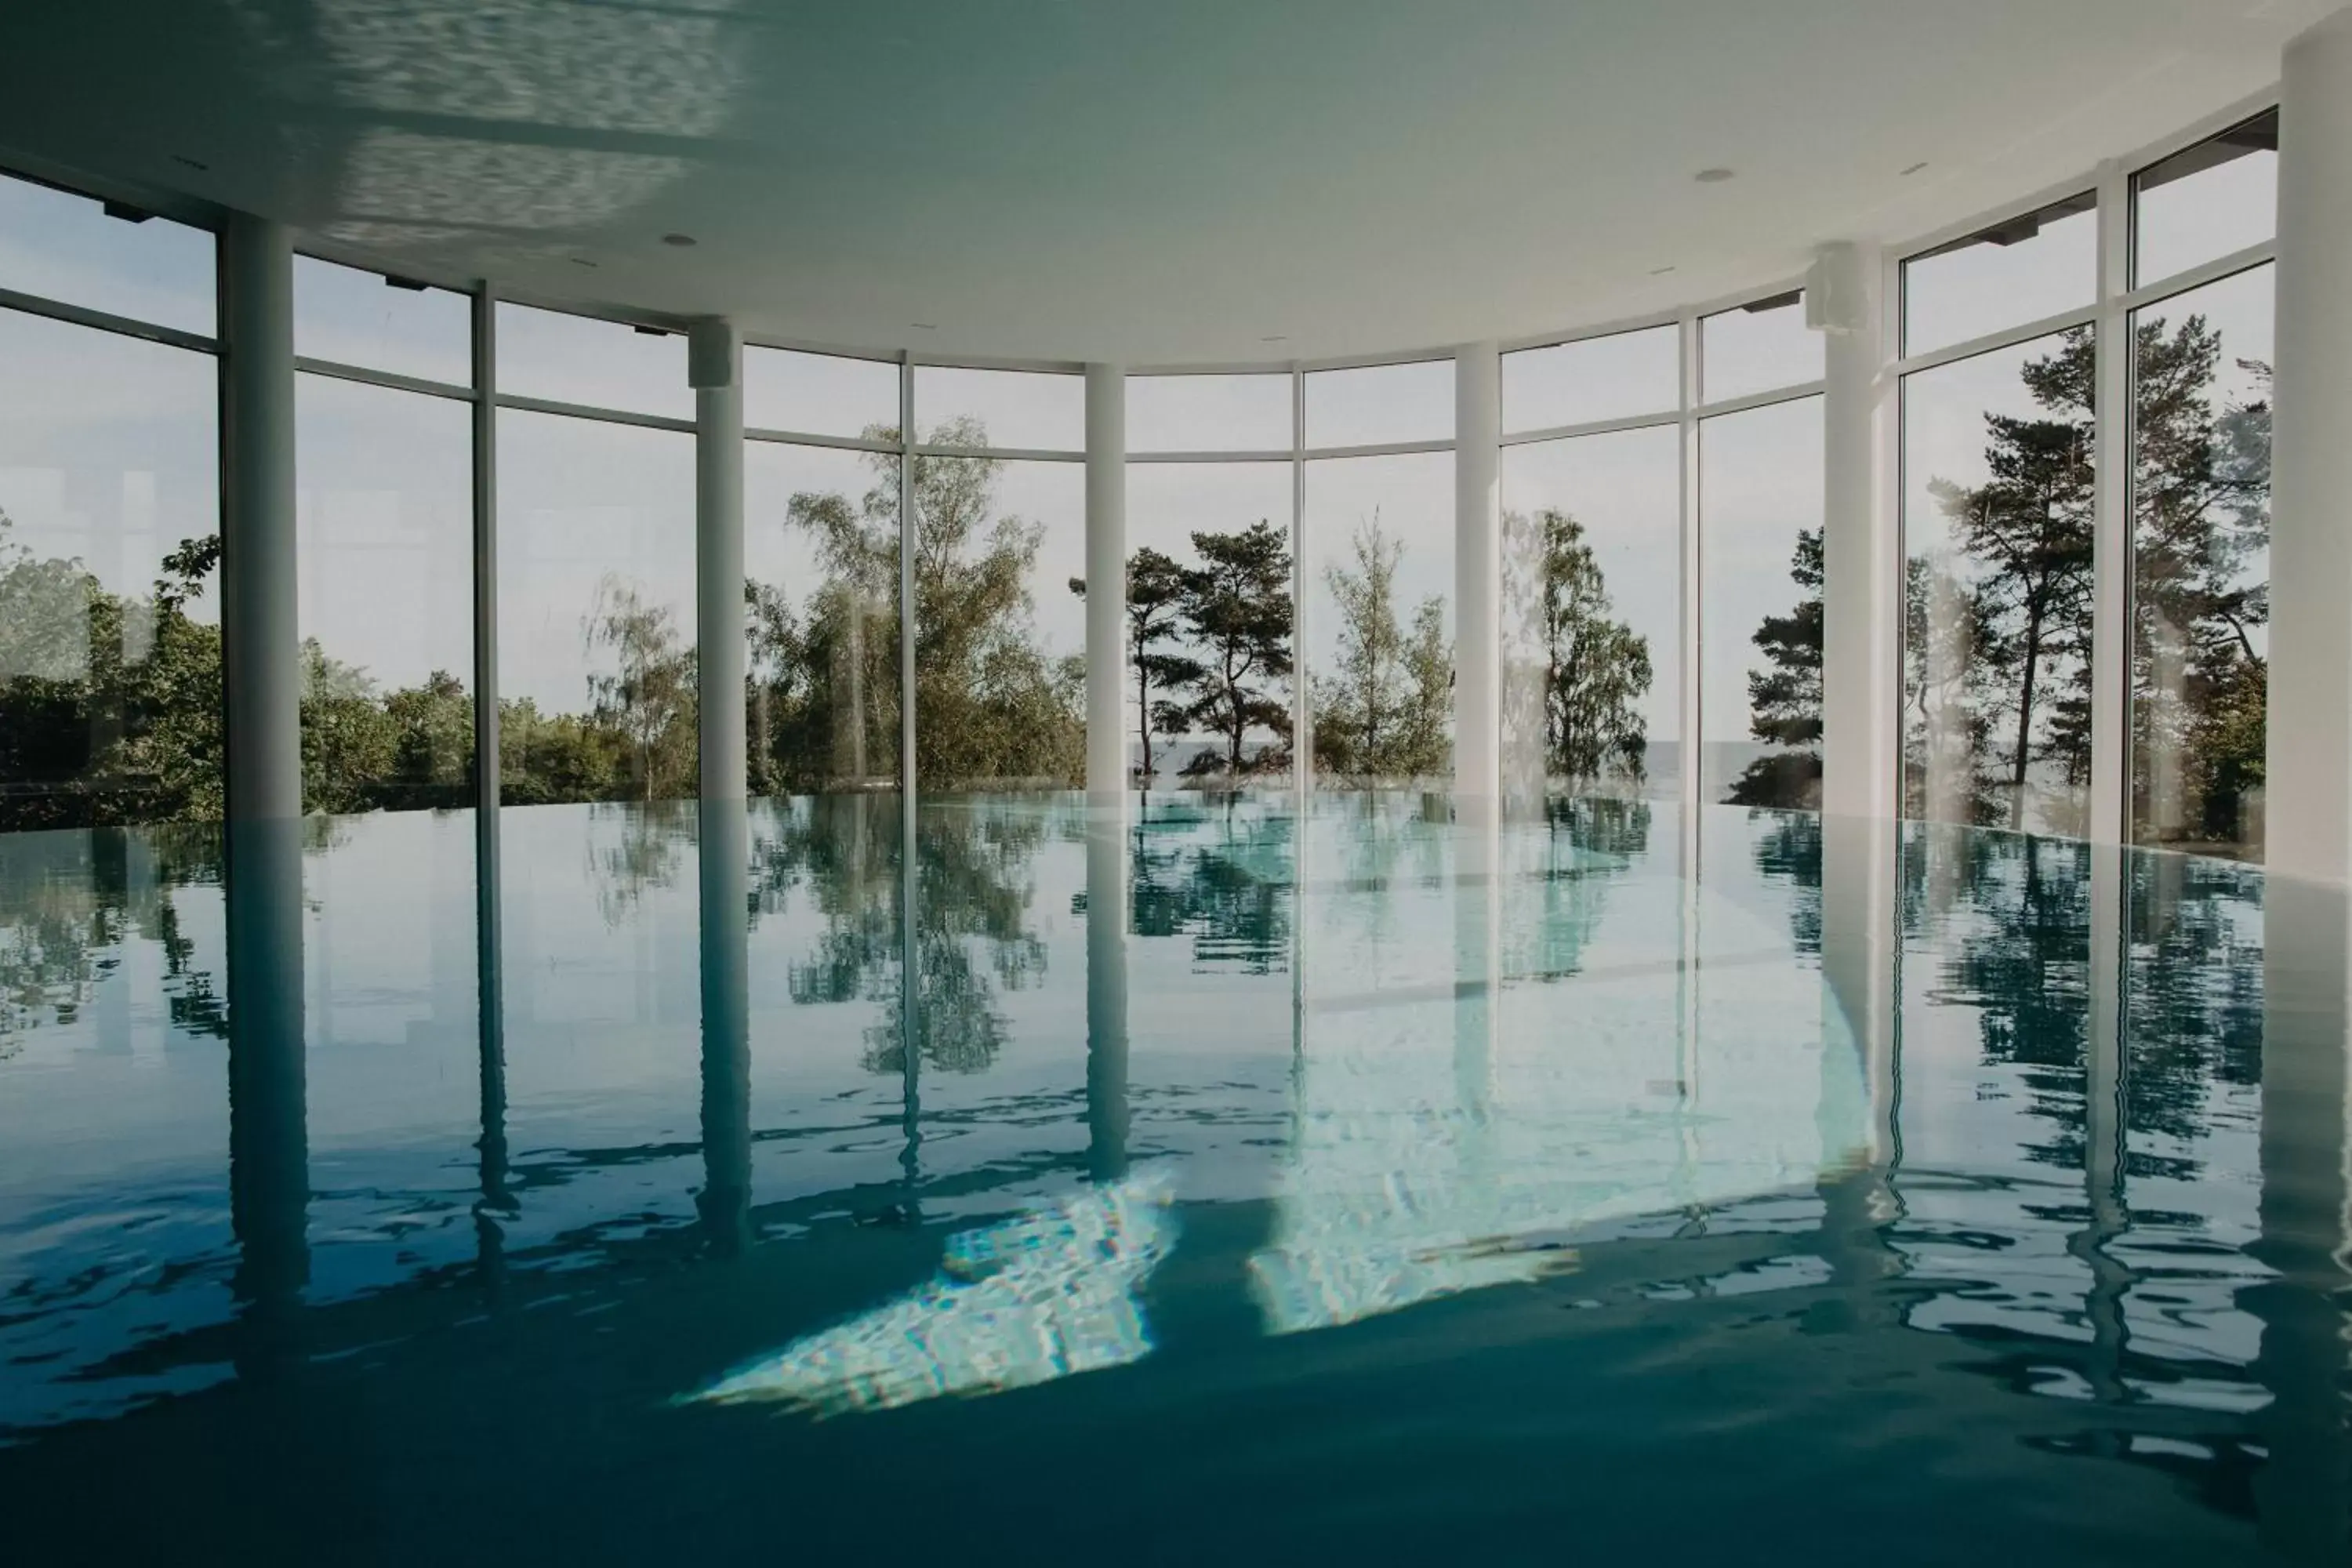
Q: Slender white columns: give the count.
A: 6